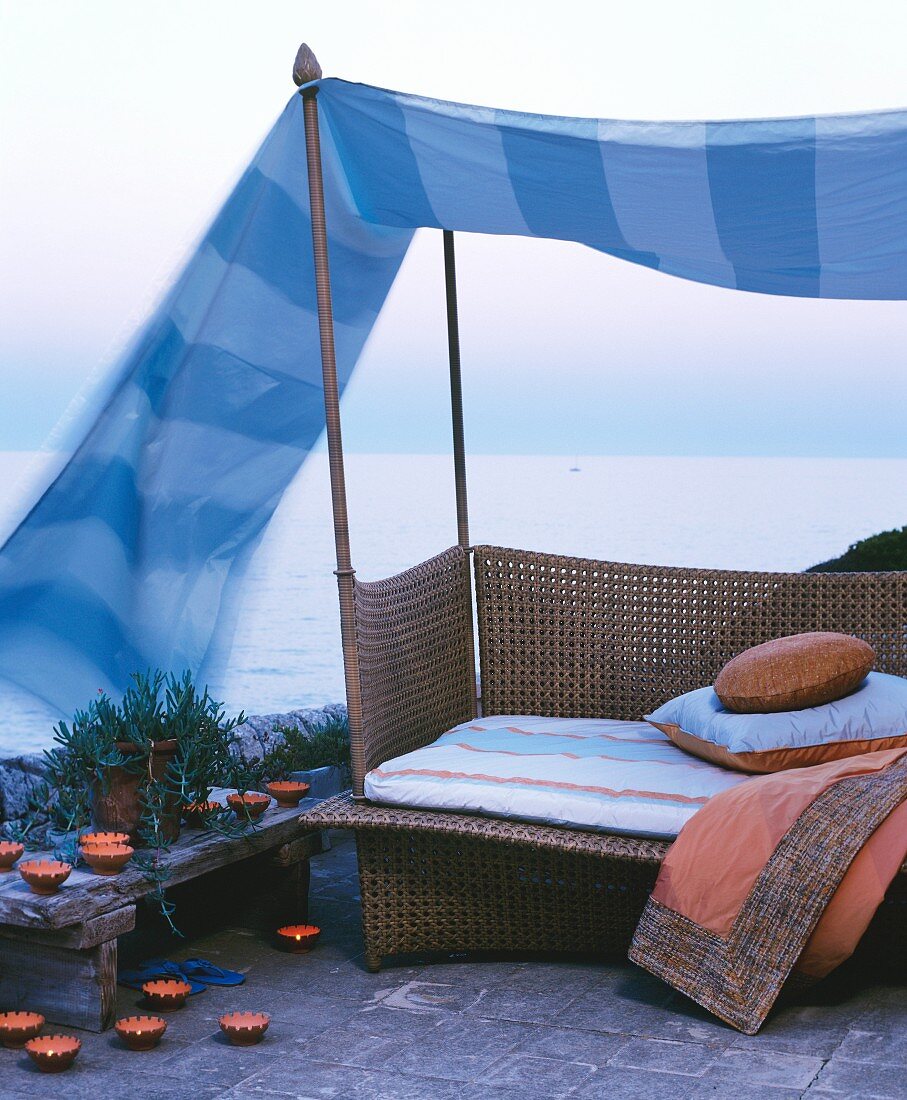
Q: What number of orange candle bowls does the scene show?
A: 13